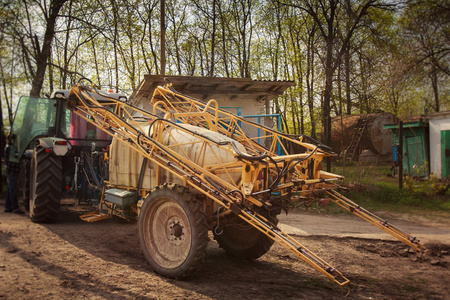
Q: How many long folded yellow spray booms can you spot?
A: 2